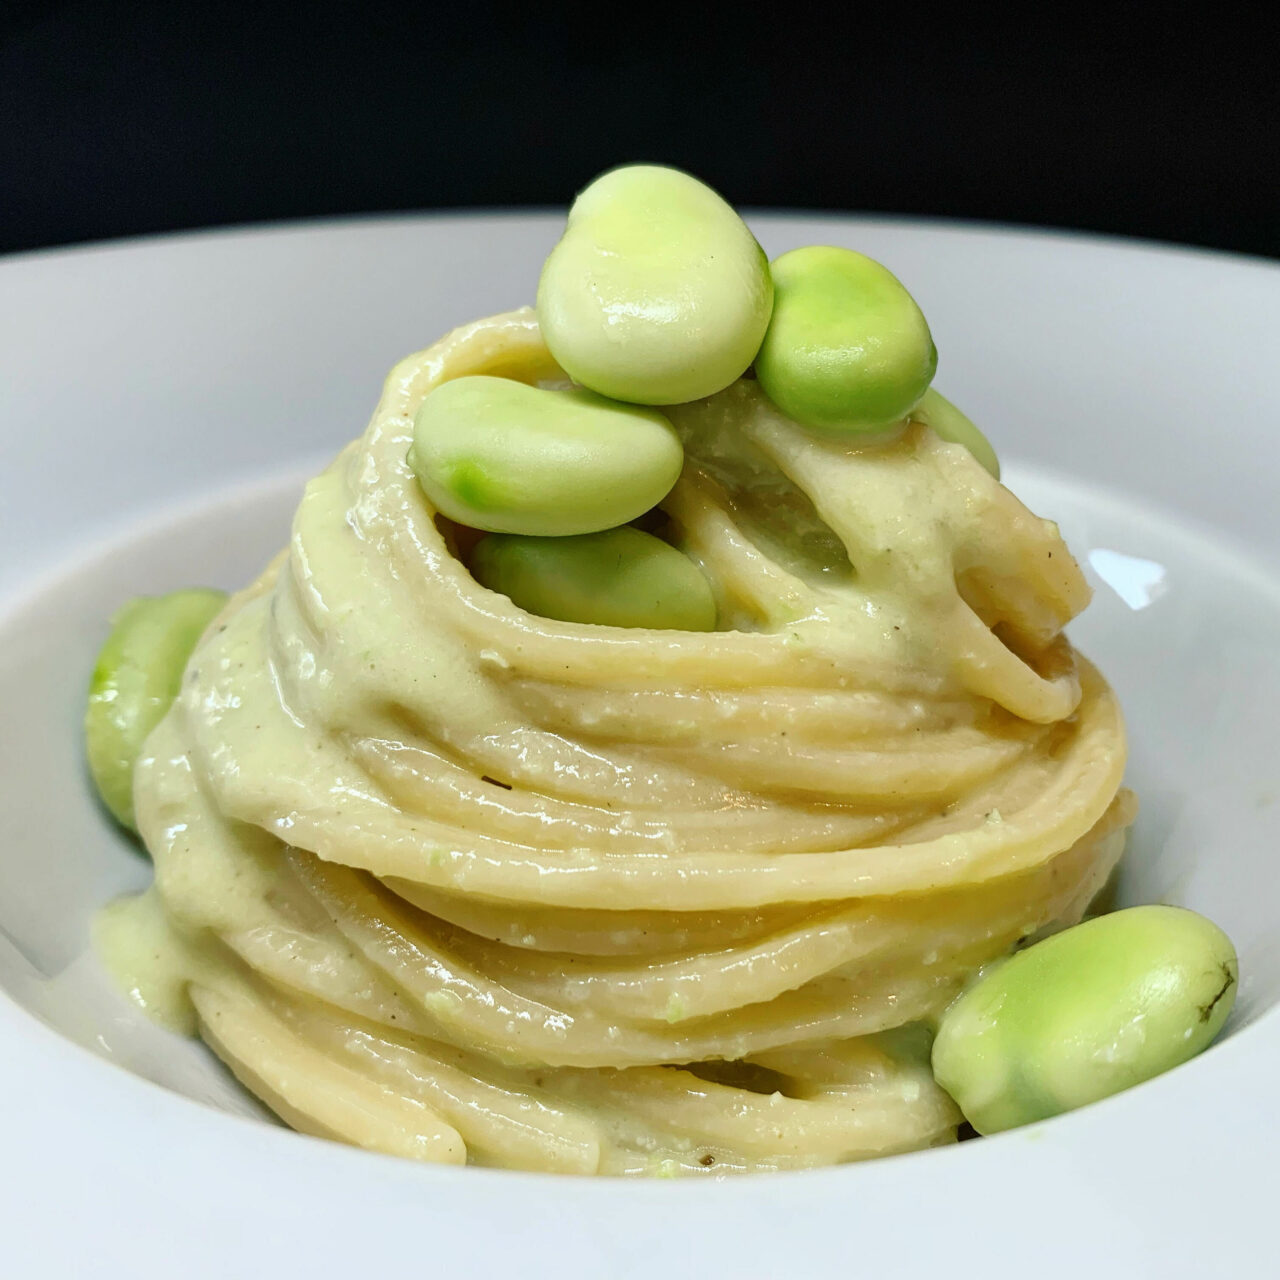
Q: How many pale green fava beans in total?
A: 7